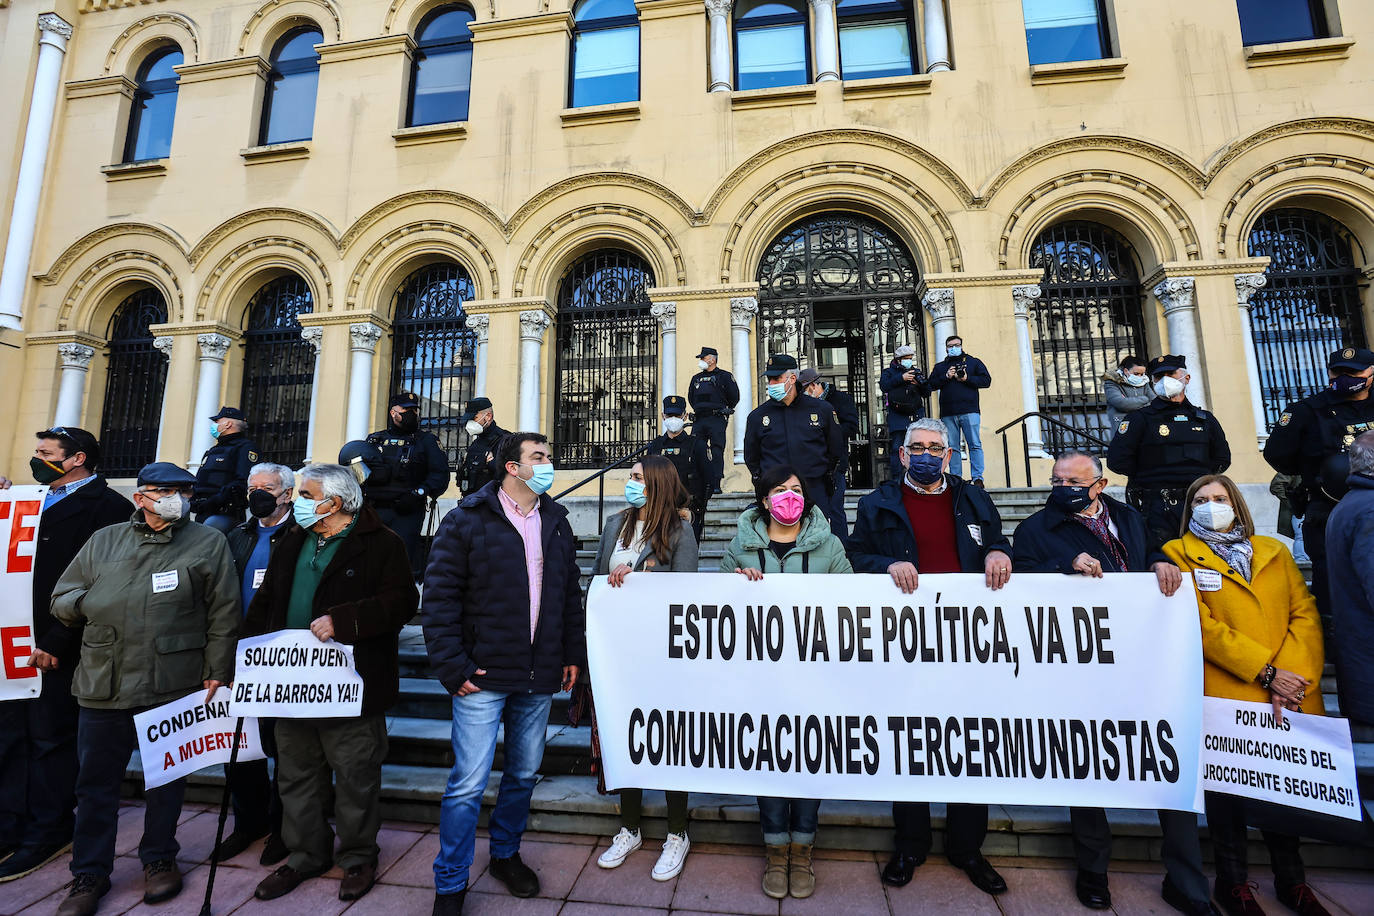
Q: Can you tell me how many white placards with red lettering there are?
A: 2